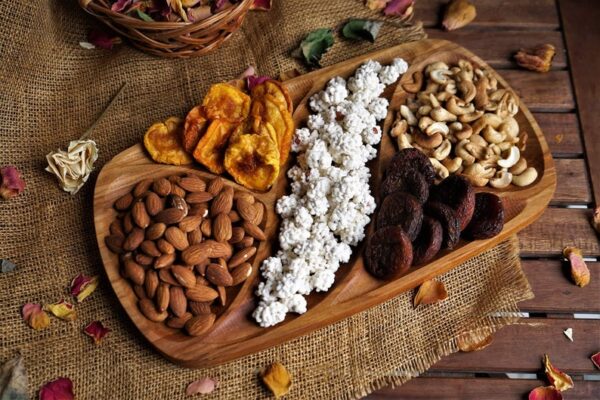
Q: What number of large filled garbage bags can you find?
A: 0